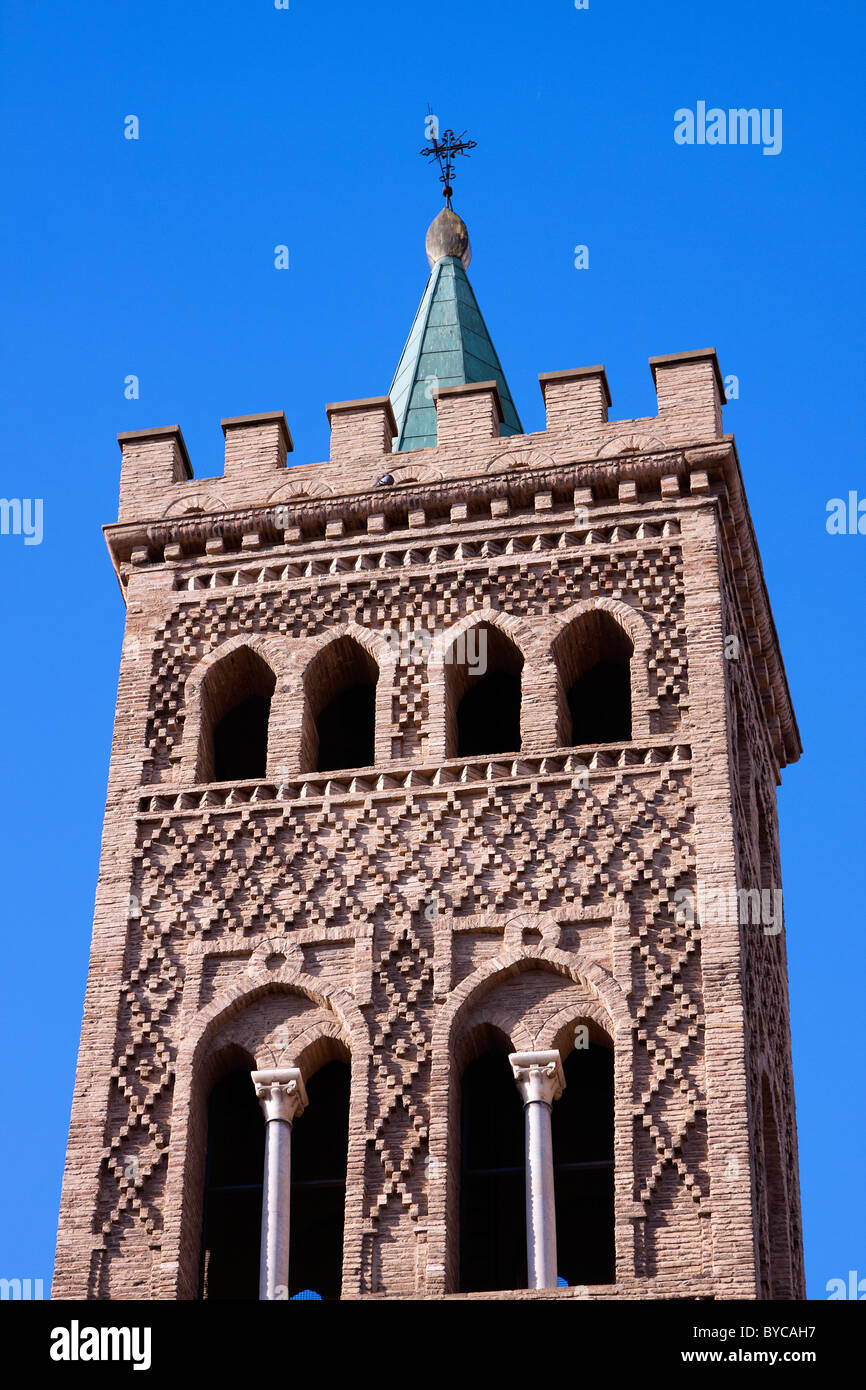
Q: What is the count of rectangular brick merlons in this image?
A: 6